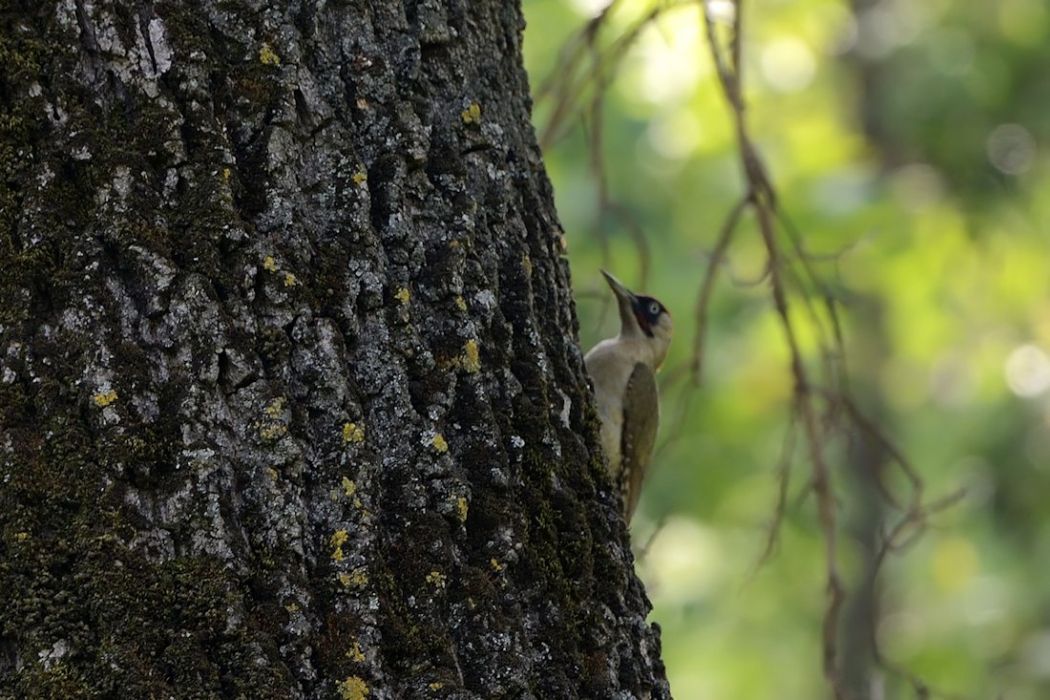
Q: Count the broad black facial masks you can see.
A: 1